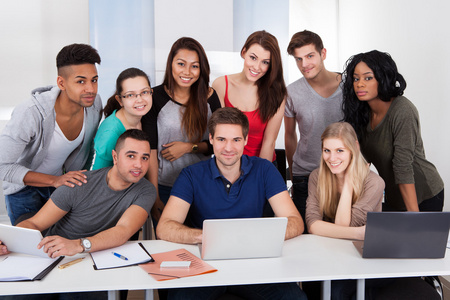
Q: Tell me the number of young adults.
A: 9